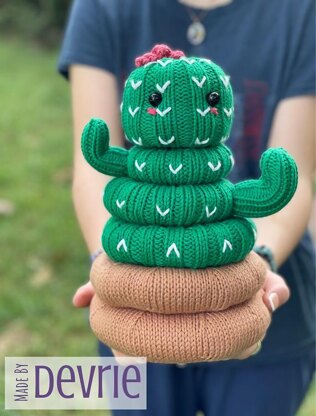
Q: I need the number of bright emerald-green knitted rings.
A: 3